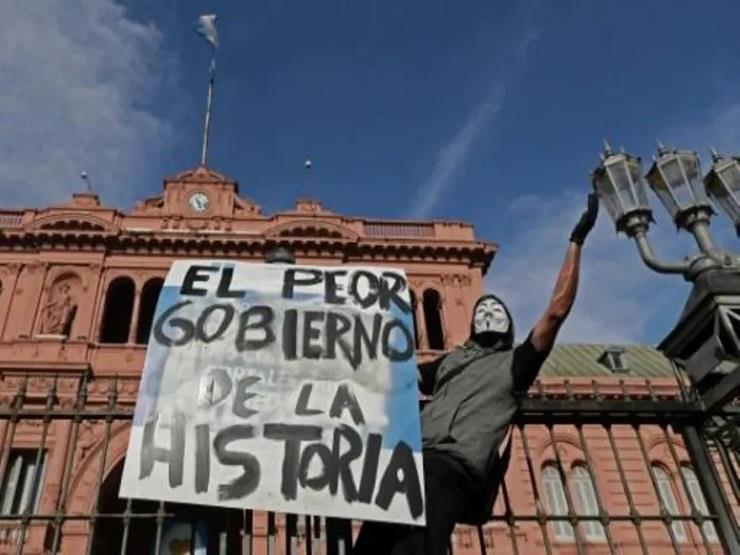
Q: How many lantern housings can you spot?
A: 3